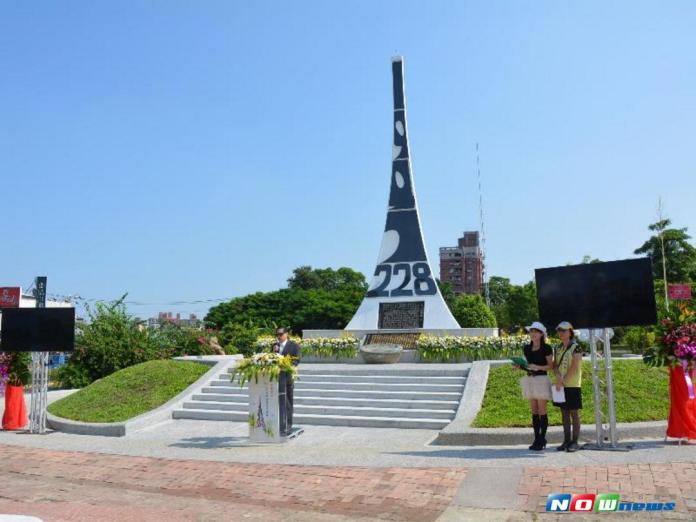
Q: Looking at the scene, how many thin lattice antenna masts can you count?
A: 1